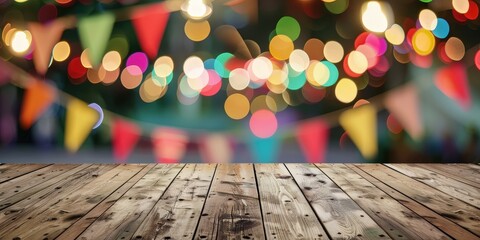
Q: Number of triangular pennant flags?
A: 13